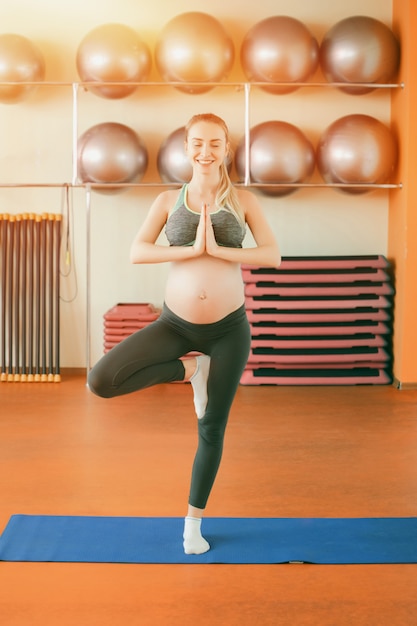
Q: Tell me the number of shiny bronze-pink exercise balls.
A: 9